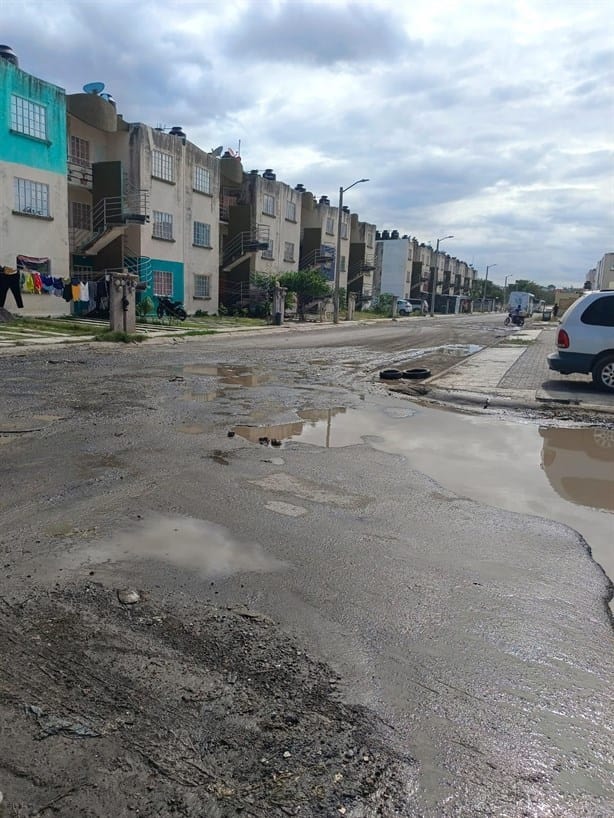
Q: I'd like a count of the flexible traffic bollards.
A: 0